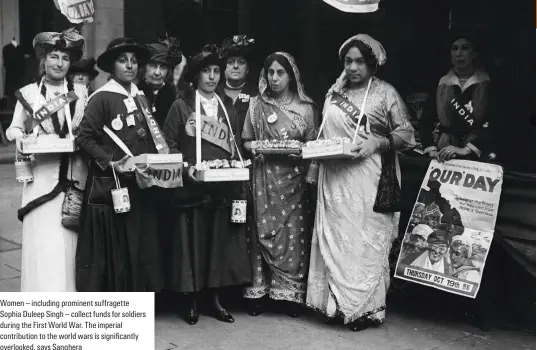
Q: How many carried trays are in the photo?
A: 5